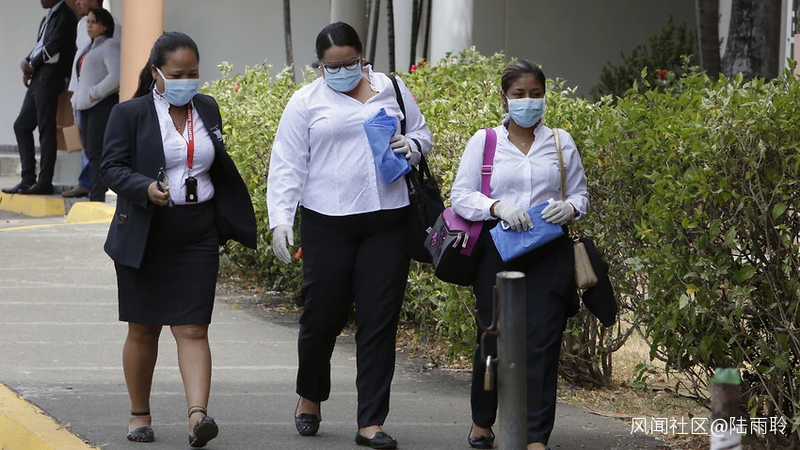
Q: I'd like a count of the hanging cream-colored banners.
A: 0